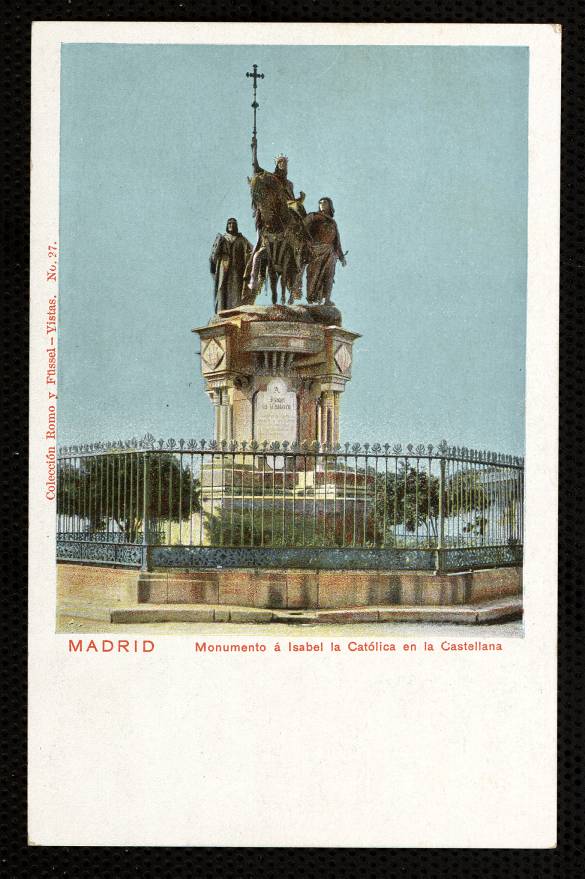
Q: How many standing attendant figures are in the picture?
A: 2